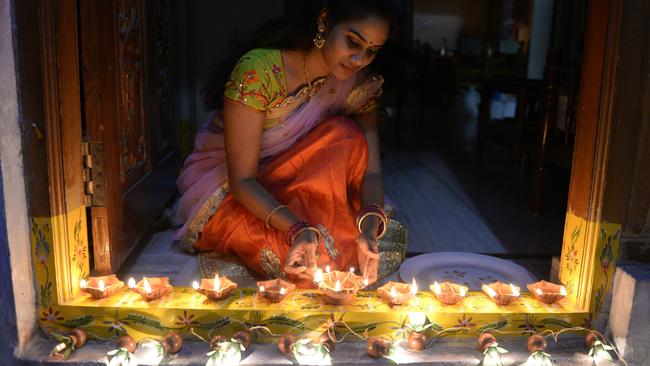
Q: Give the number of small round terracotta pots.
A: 12